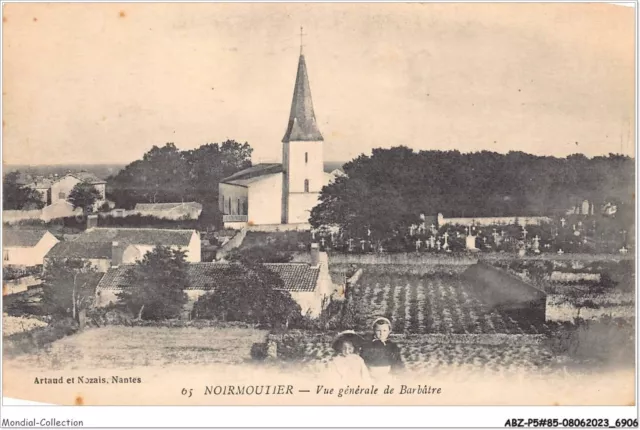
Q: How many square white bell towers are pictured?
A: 1